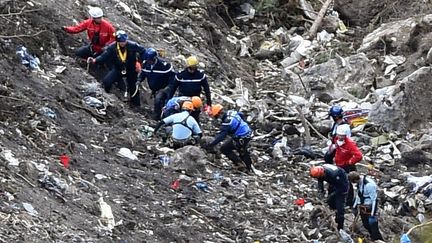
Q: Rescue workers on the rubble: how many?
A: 11